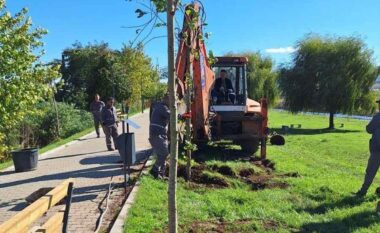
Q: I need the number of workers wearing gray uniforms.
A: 4